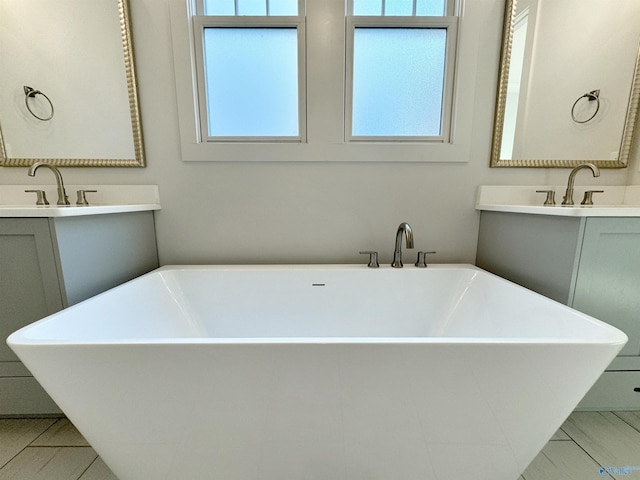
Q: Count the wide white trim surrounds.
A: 1